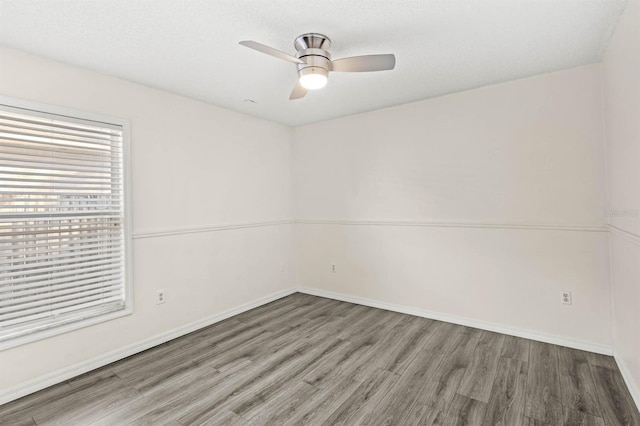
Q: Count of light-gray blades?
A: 3